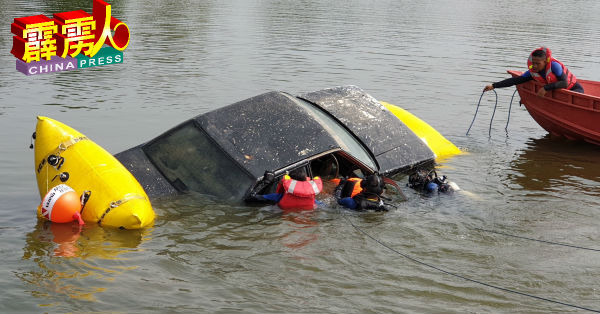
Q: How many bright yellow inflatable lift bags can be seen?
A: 2